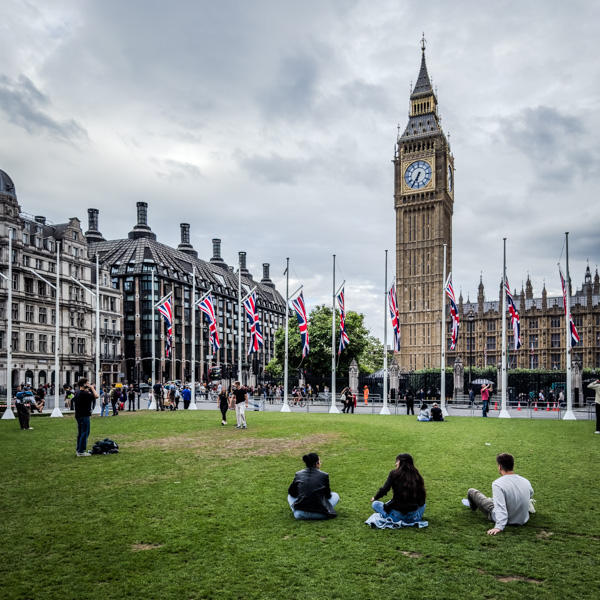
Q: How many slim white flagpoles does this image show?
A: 12